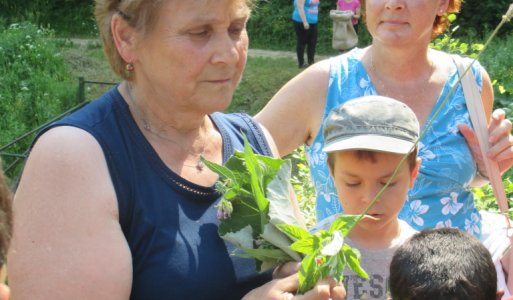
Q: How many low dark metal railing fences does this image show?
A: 1